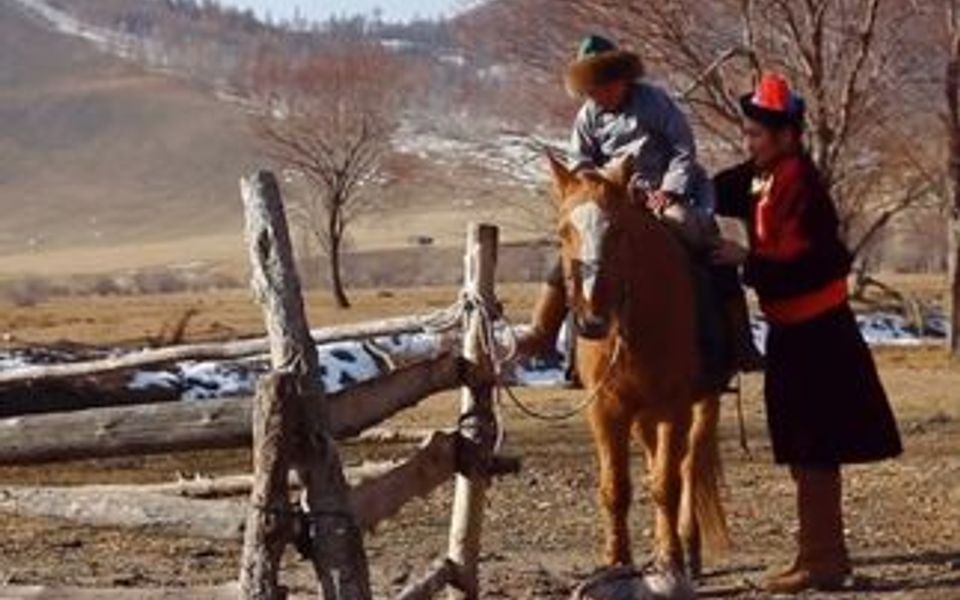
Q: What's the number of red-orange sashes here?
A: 1